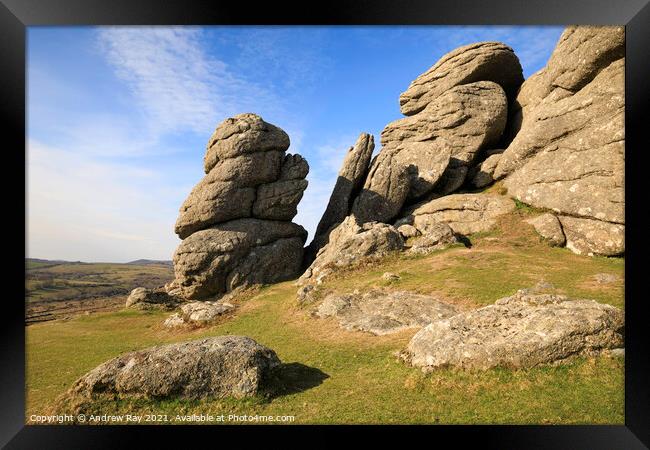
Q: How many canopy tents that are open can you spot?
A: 0